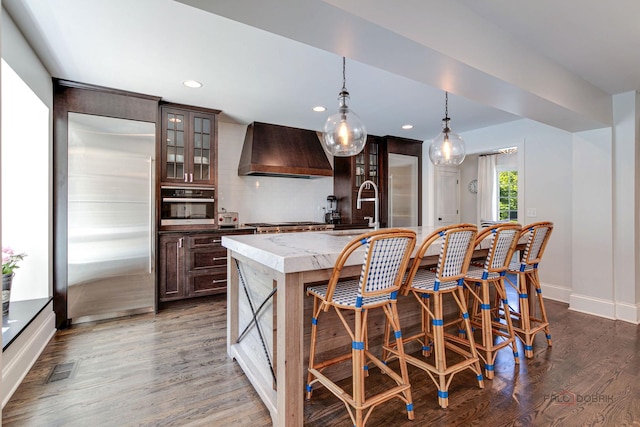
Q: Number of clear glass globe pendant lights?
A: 2